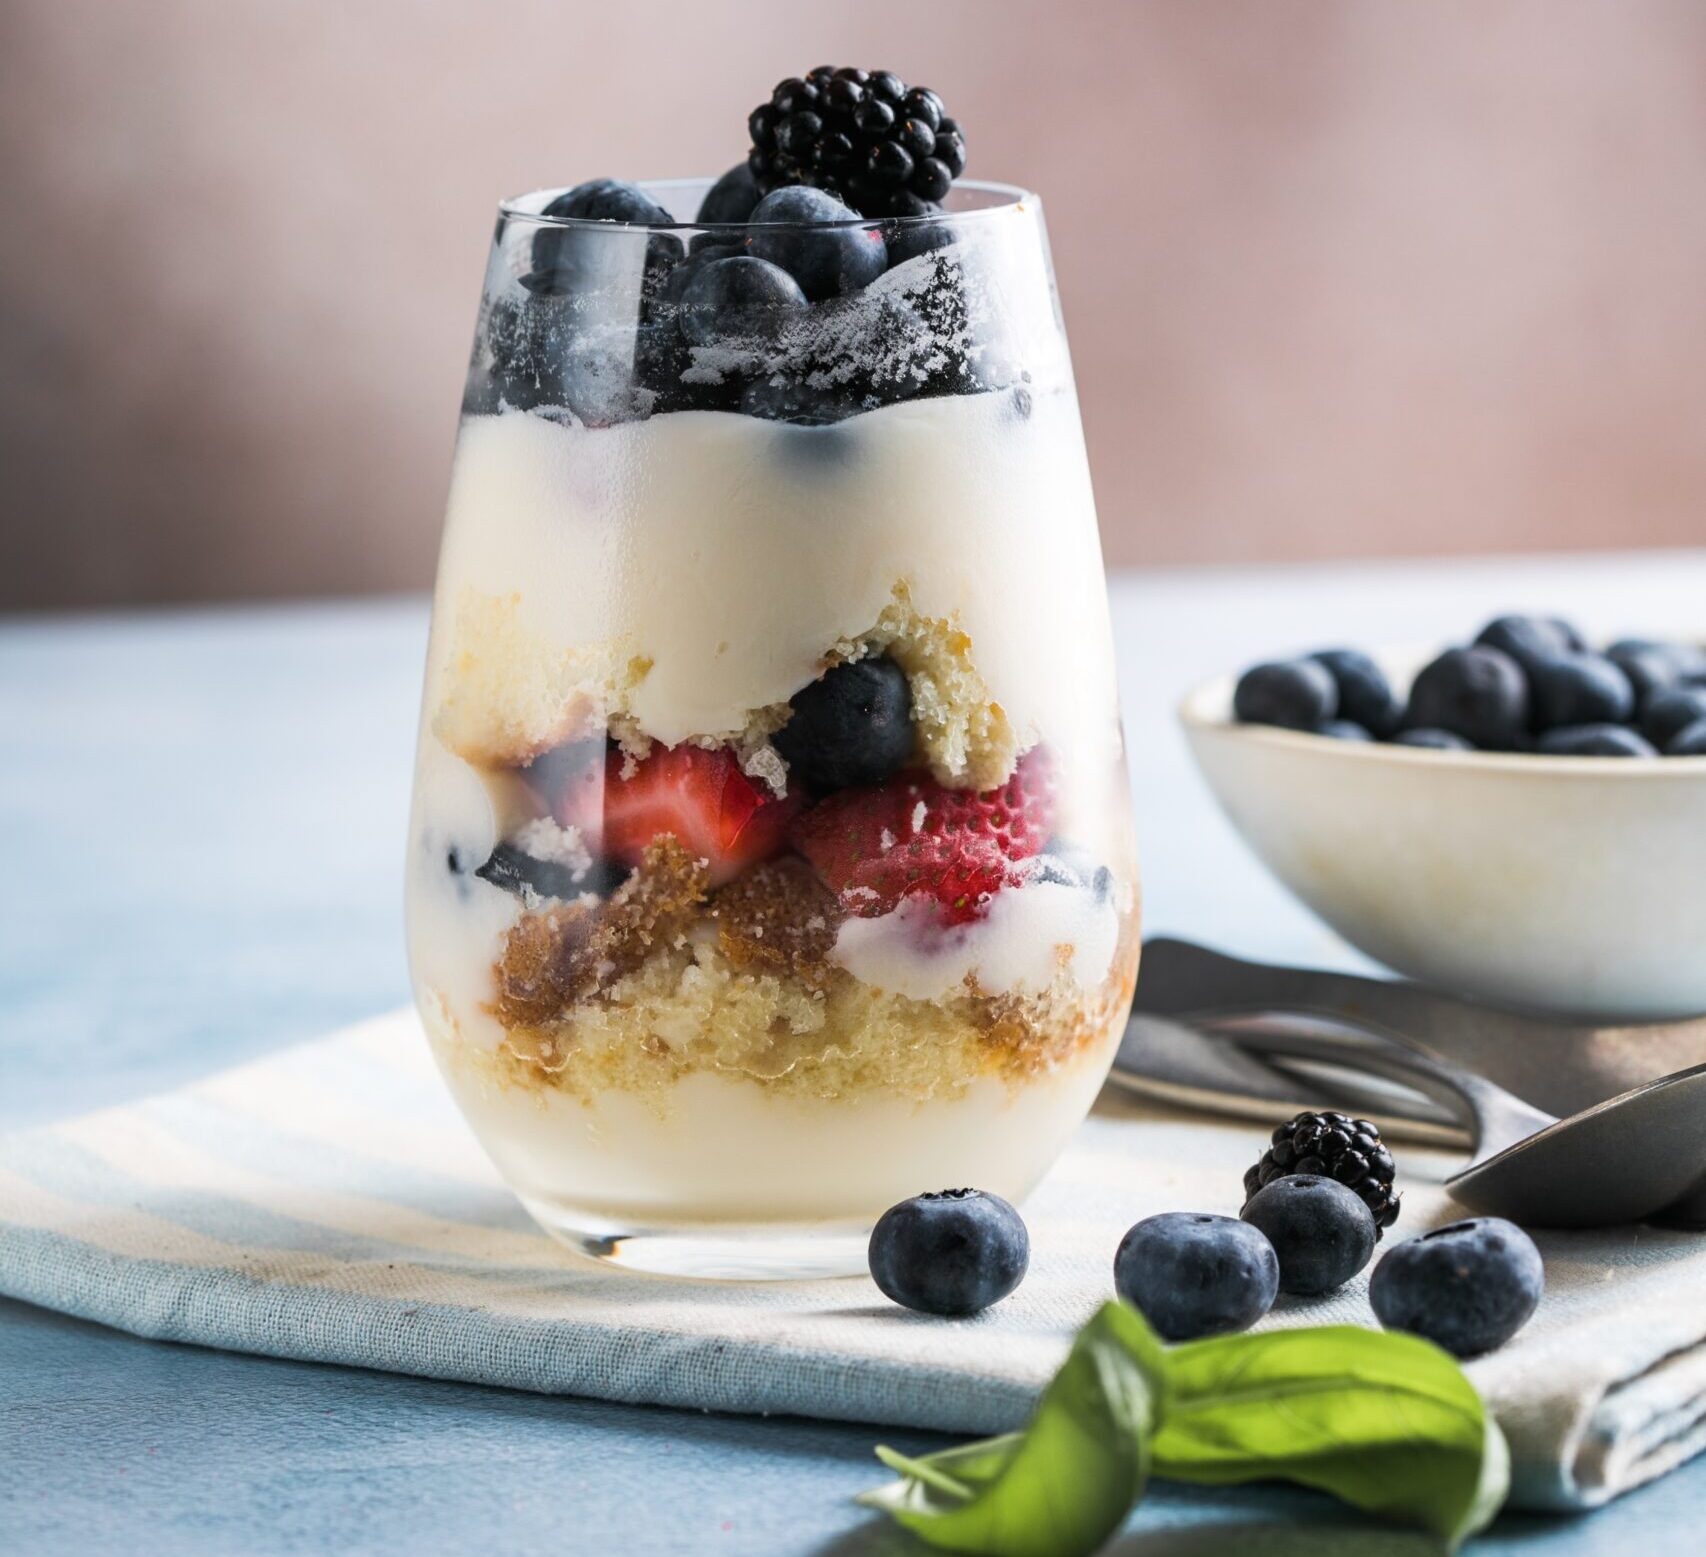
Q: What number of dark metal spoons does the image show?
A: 2